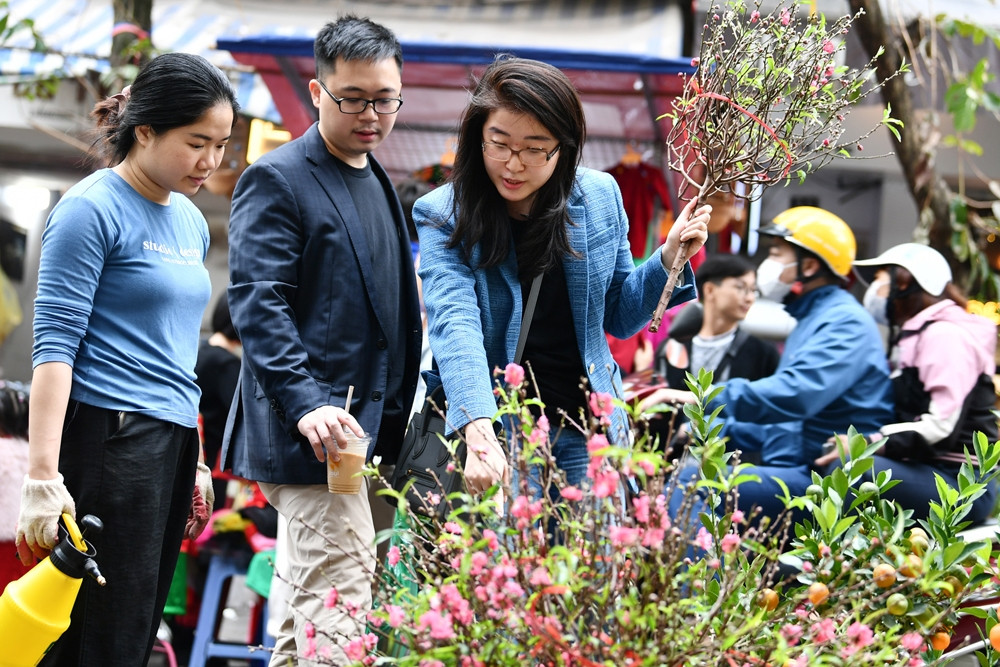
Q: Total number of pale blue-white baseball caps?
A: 1